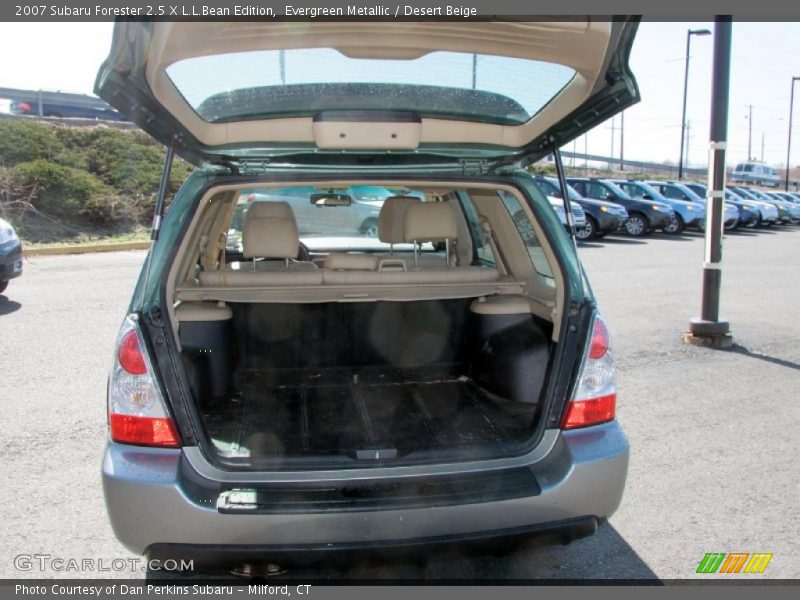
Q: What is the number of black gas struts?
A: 2